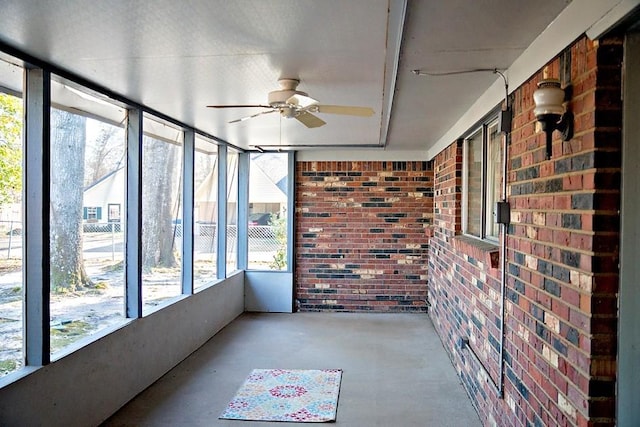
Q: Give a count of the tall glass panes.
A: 6